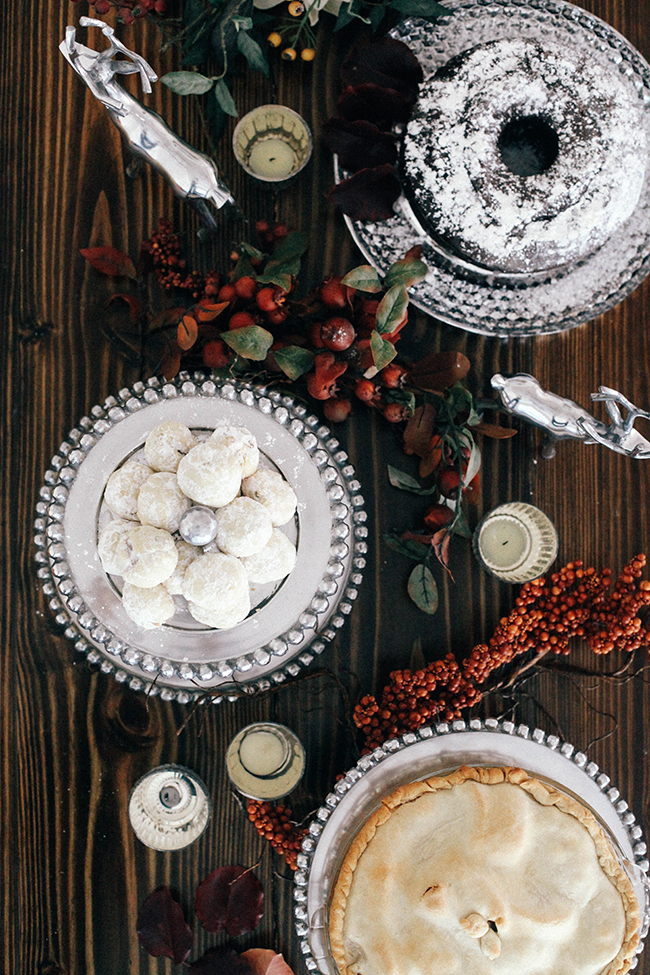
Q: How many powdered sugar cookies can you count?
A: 14